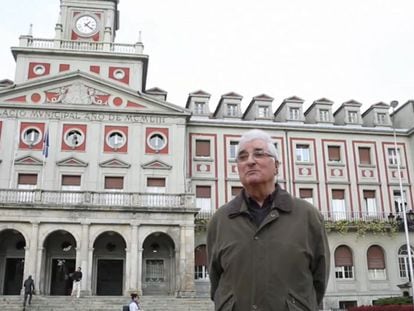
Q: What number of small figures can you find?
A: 3